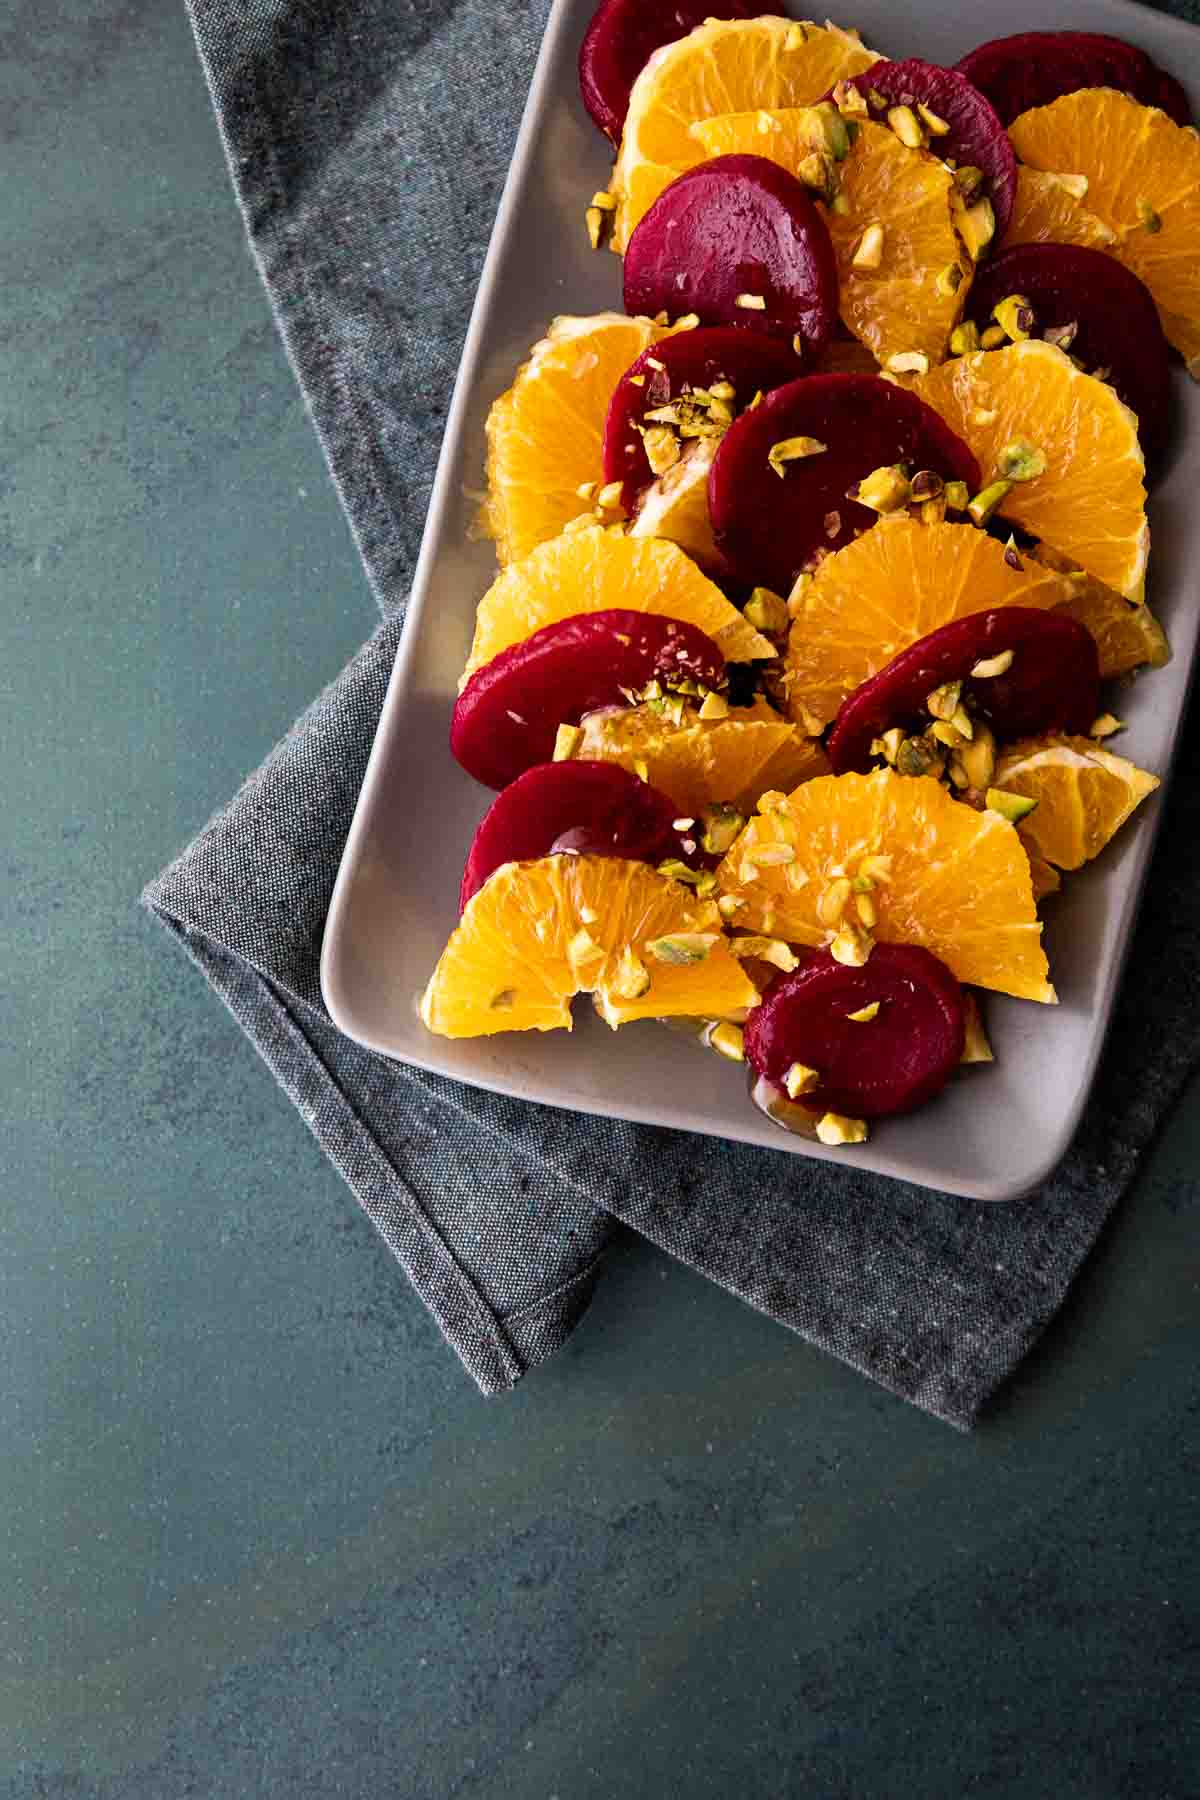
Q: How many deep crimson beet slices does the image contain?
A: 11